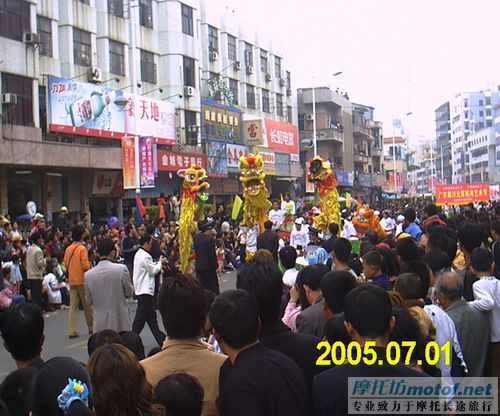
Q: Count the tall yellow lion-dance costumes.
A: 3